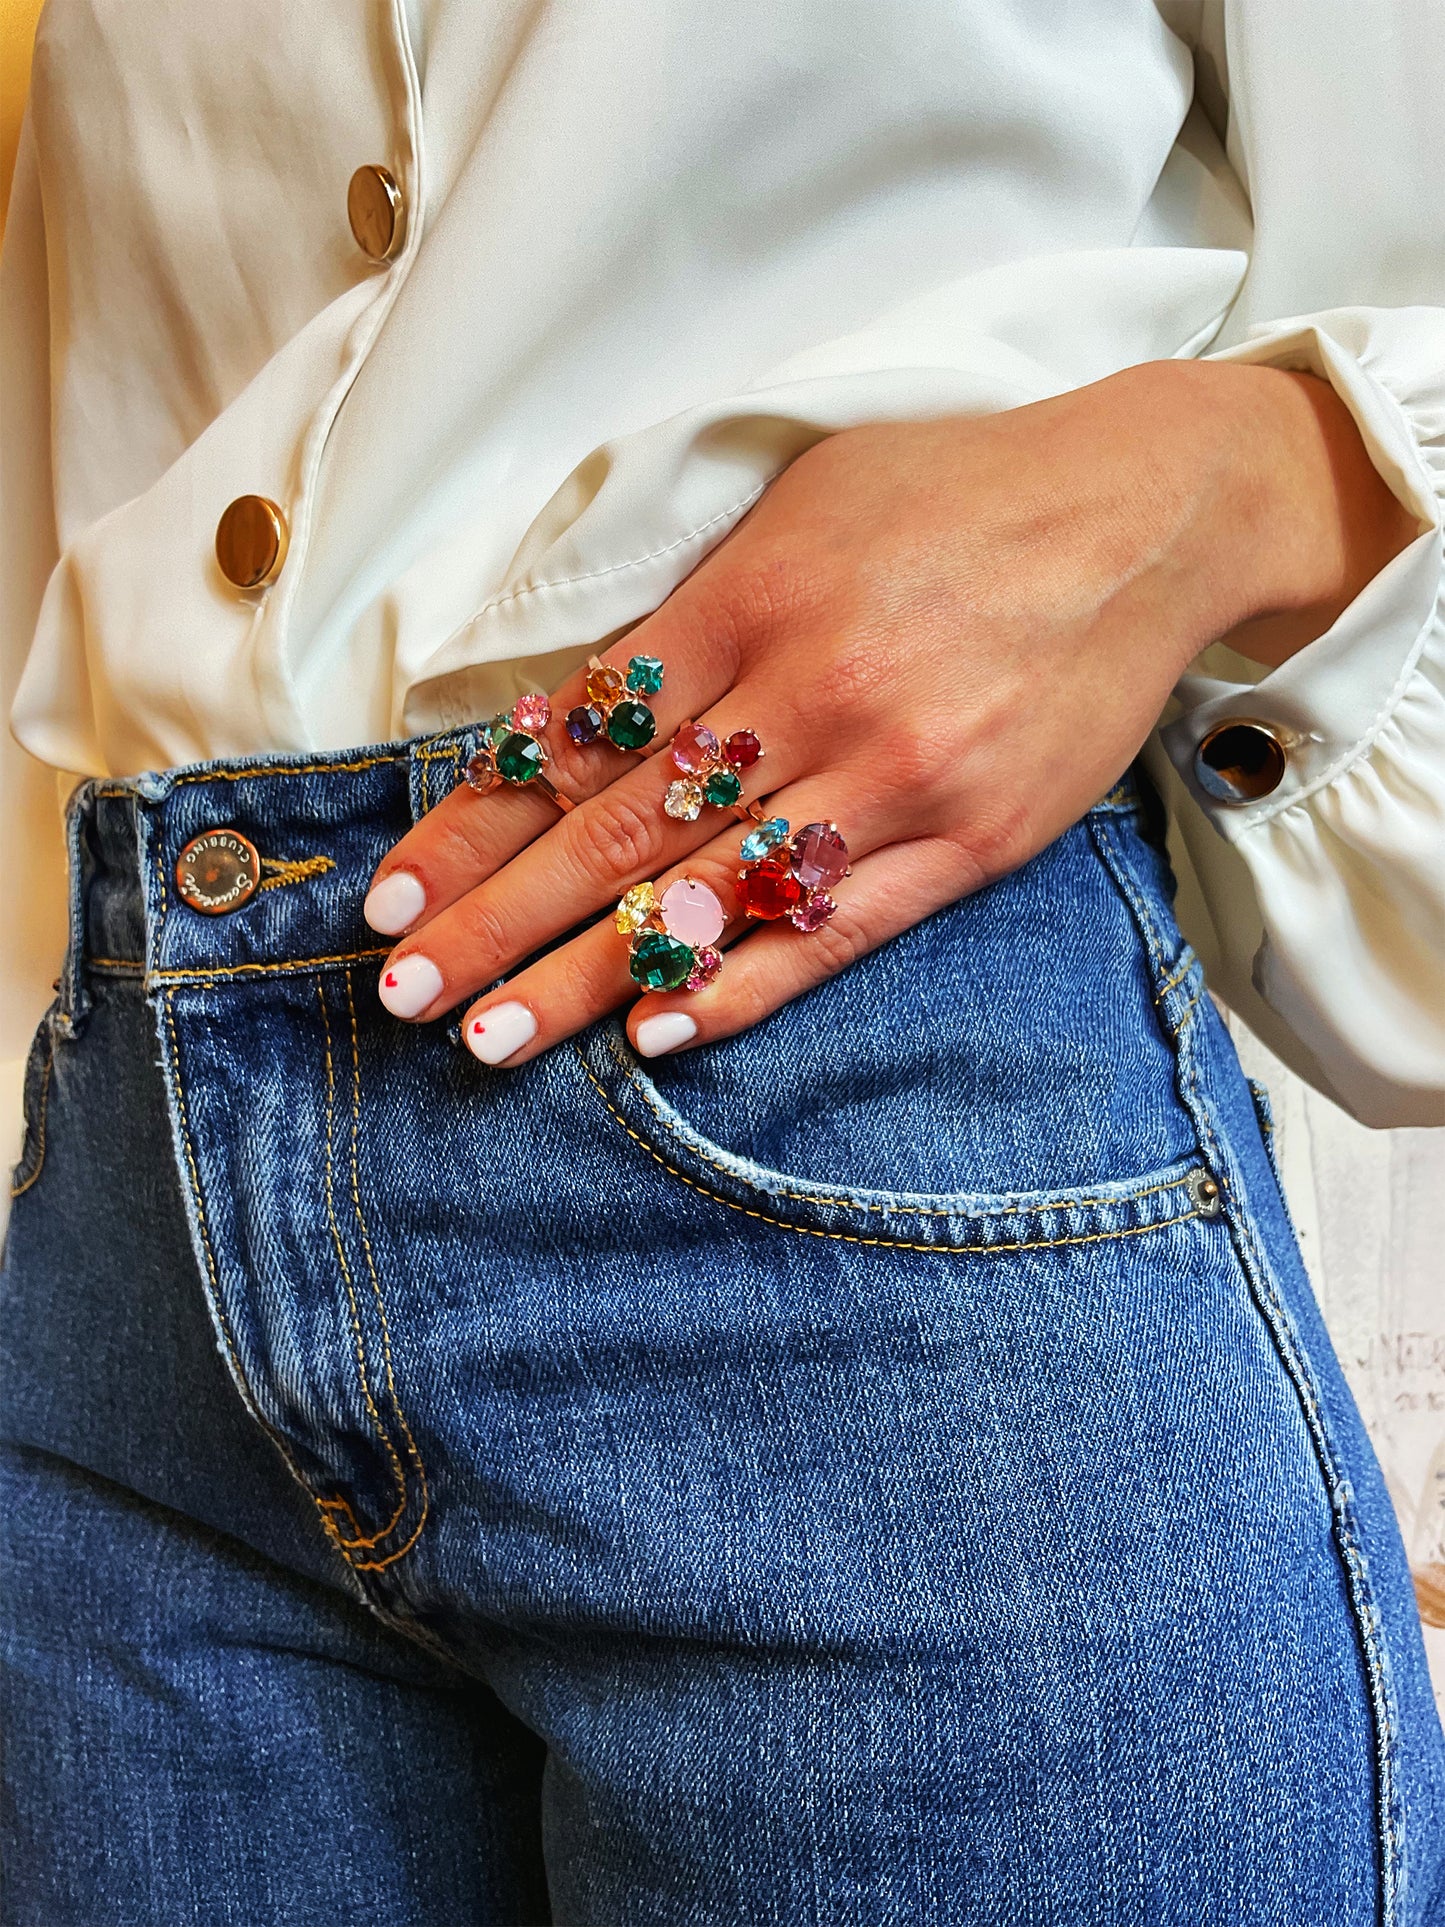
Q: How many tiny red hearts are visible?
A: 2